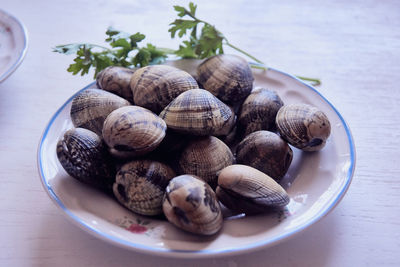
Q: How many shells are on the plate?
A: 14